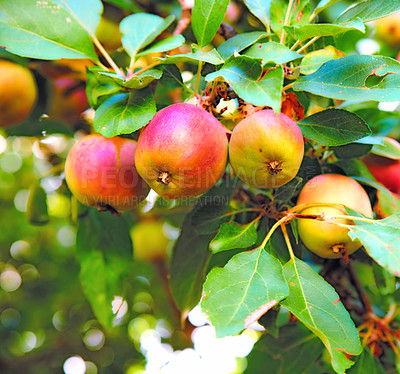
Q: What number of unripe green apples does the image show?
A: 0